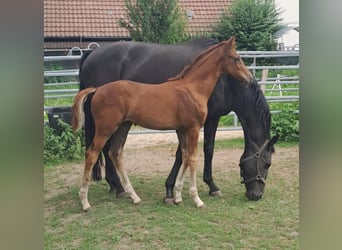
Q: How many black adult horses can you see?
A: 1